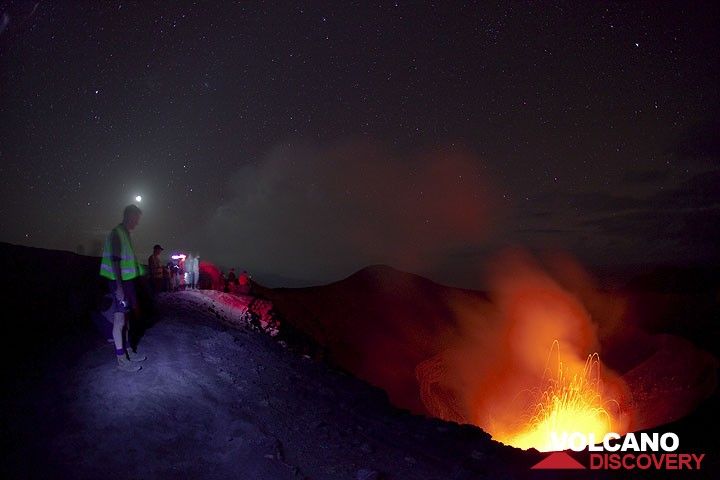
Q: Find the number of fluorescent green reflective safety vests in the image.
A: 1